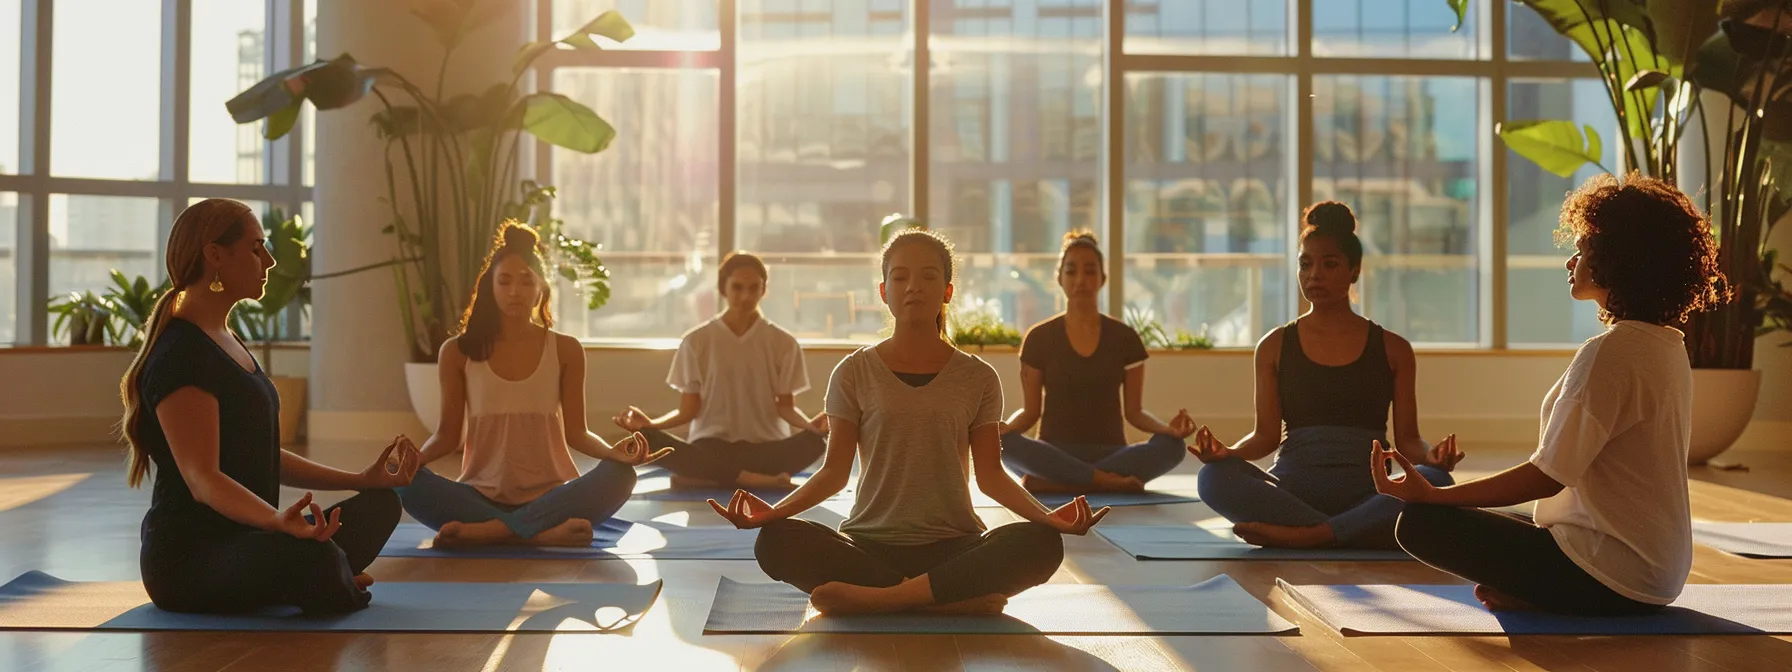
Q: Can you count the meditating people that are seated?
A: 7